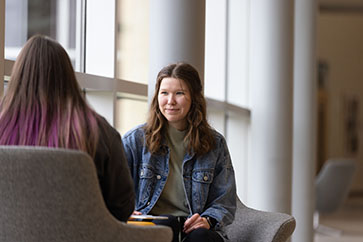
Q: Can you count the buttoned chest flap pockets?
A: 2